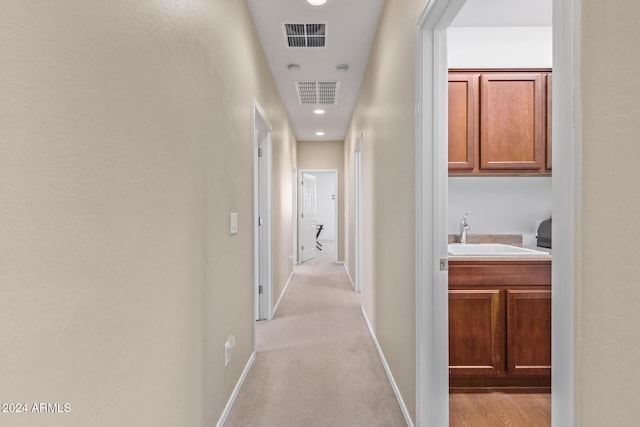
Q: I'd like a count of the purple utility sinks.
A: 0